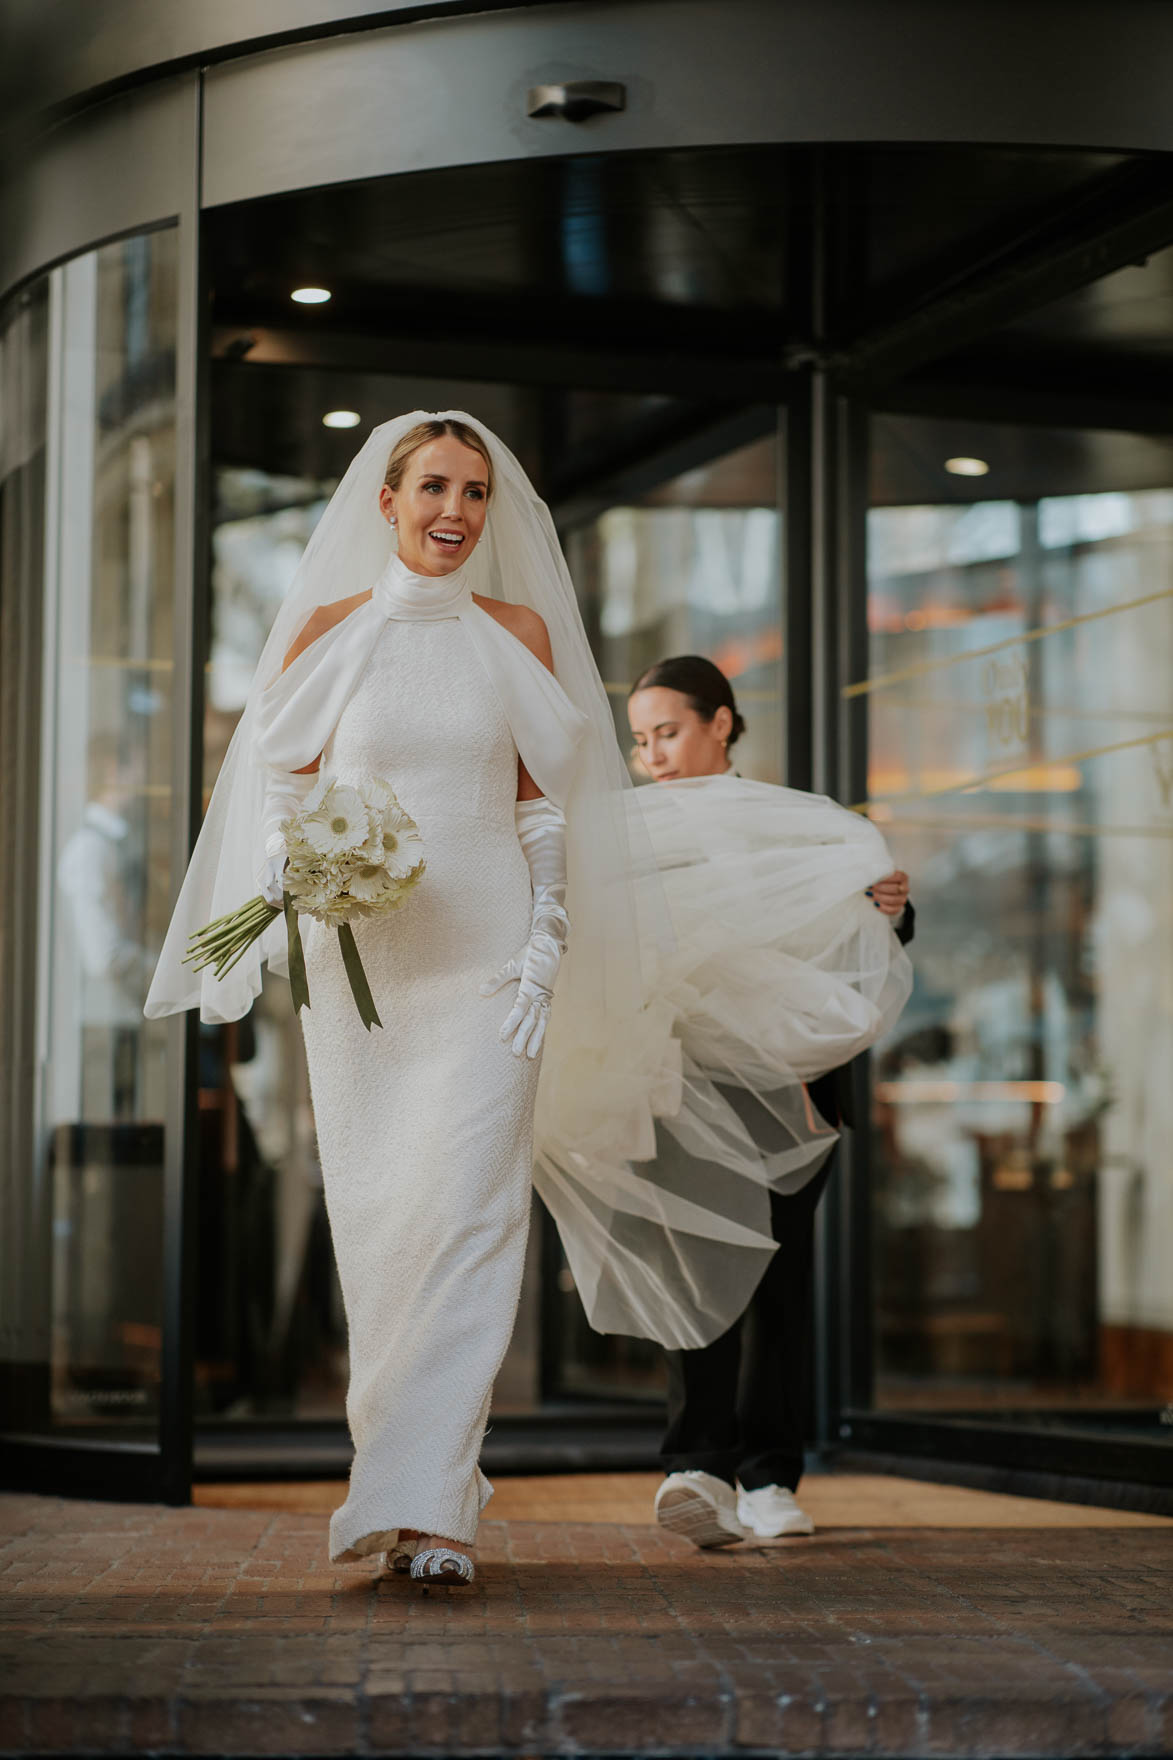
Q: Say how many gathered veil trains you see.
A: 1